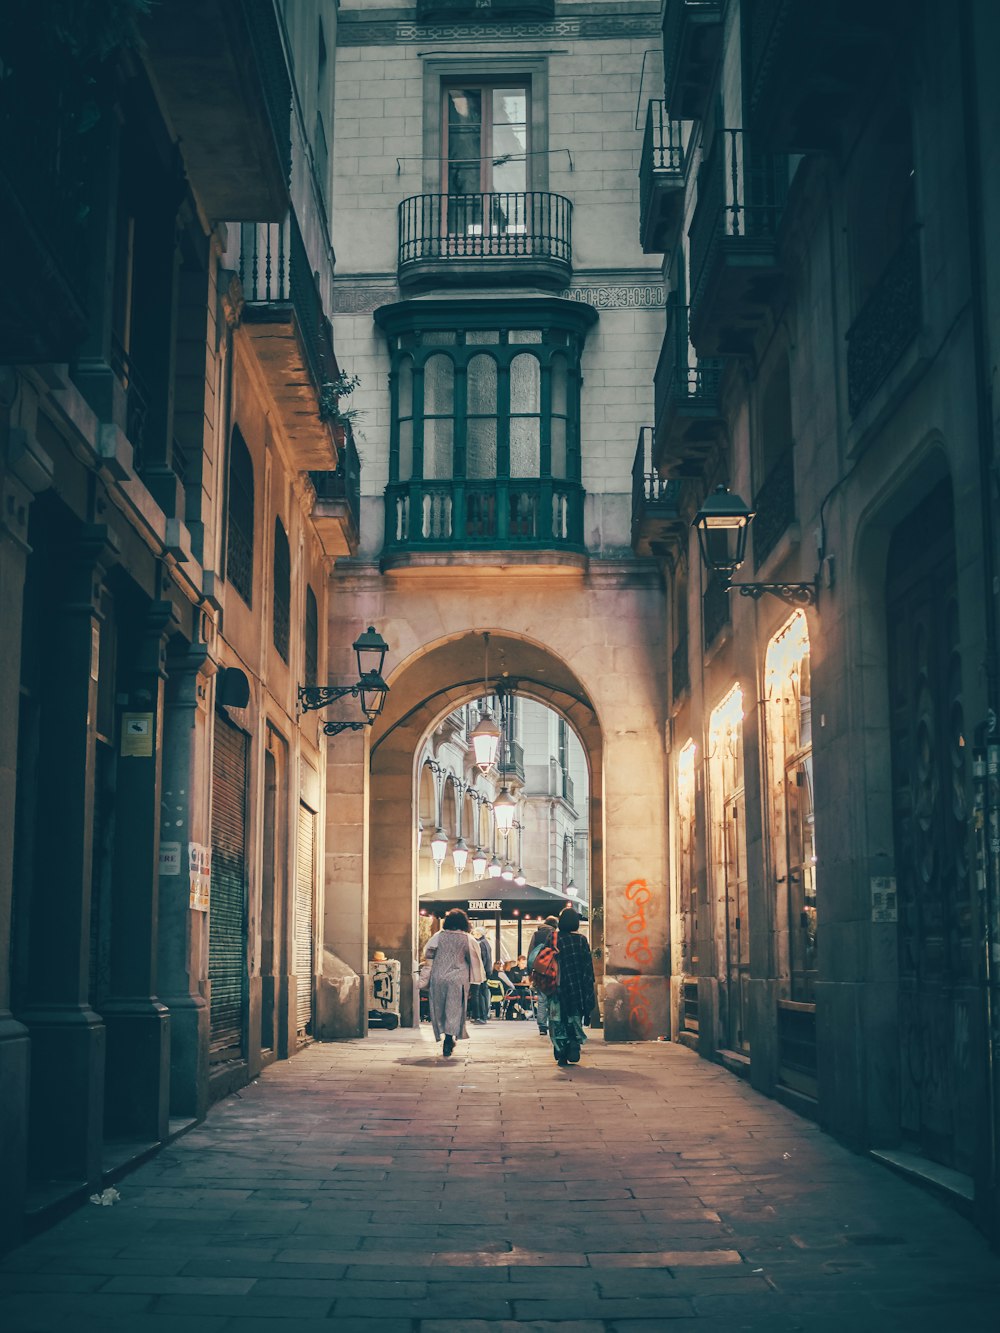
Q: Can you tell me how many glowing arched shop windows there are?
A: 3